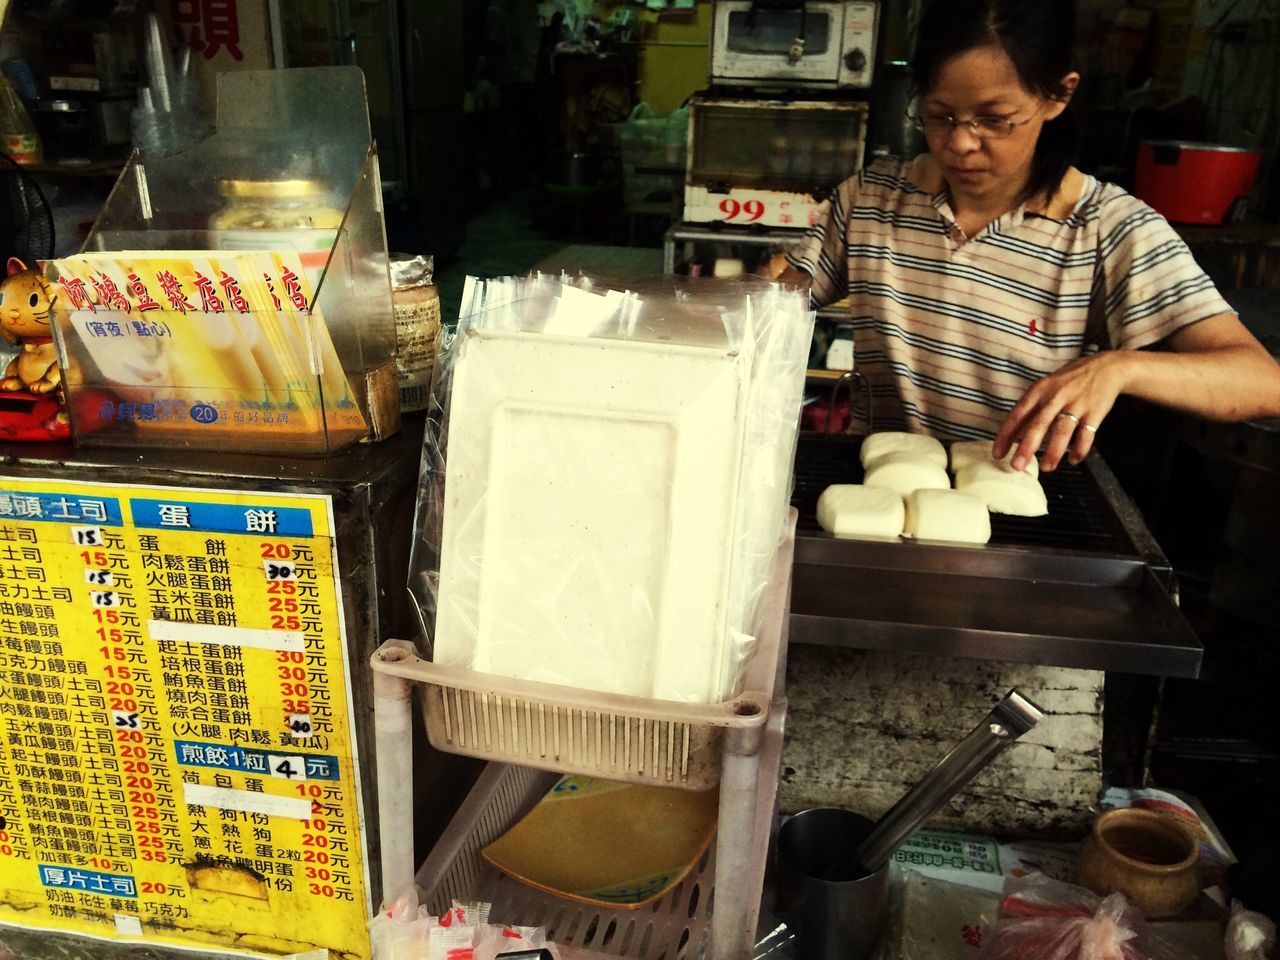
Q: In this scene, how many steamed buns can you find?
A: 6